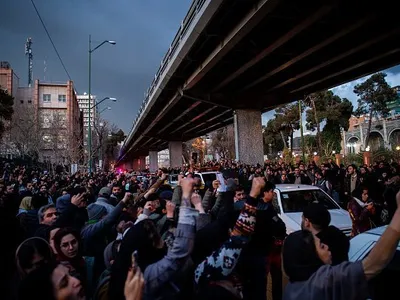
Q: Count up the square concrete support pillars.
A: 3